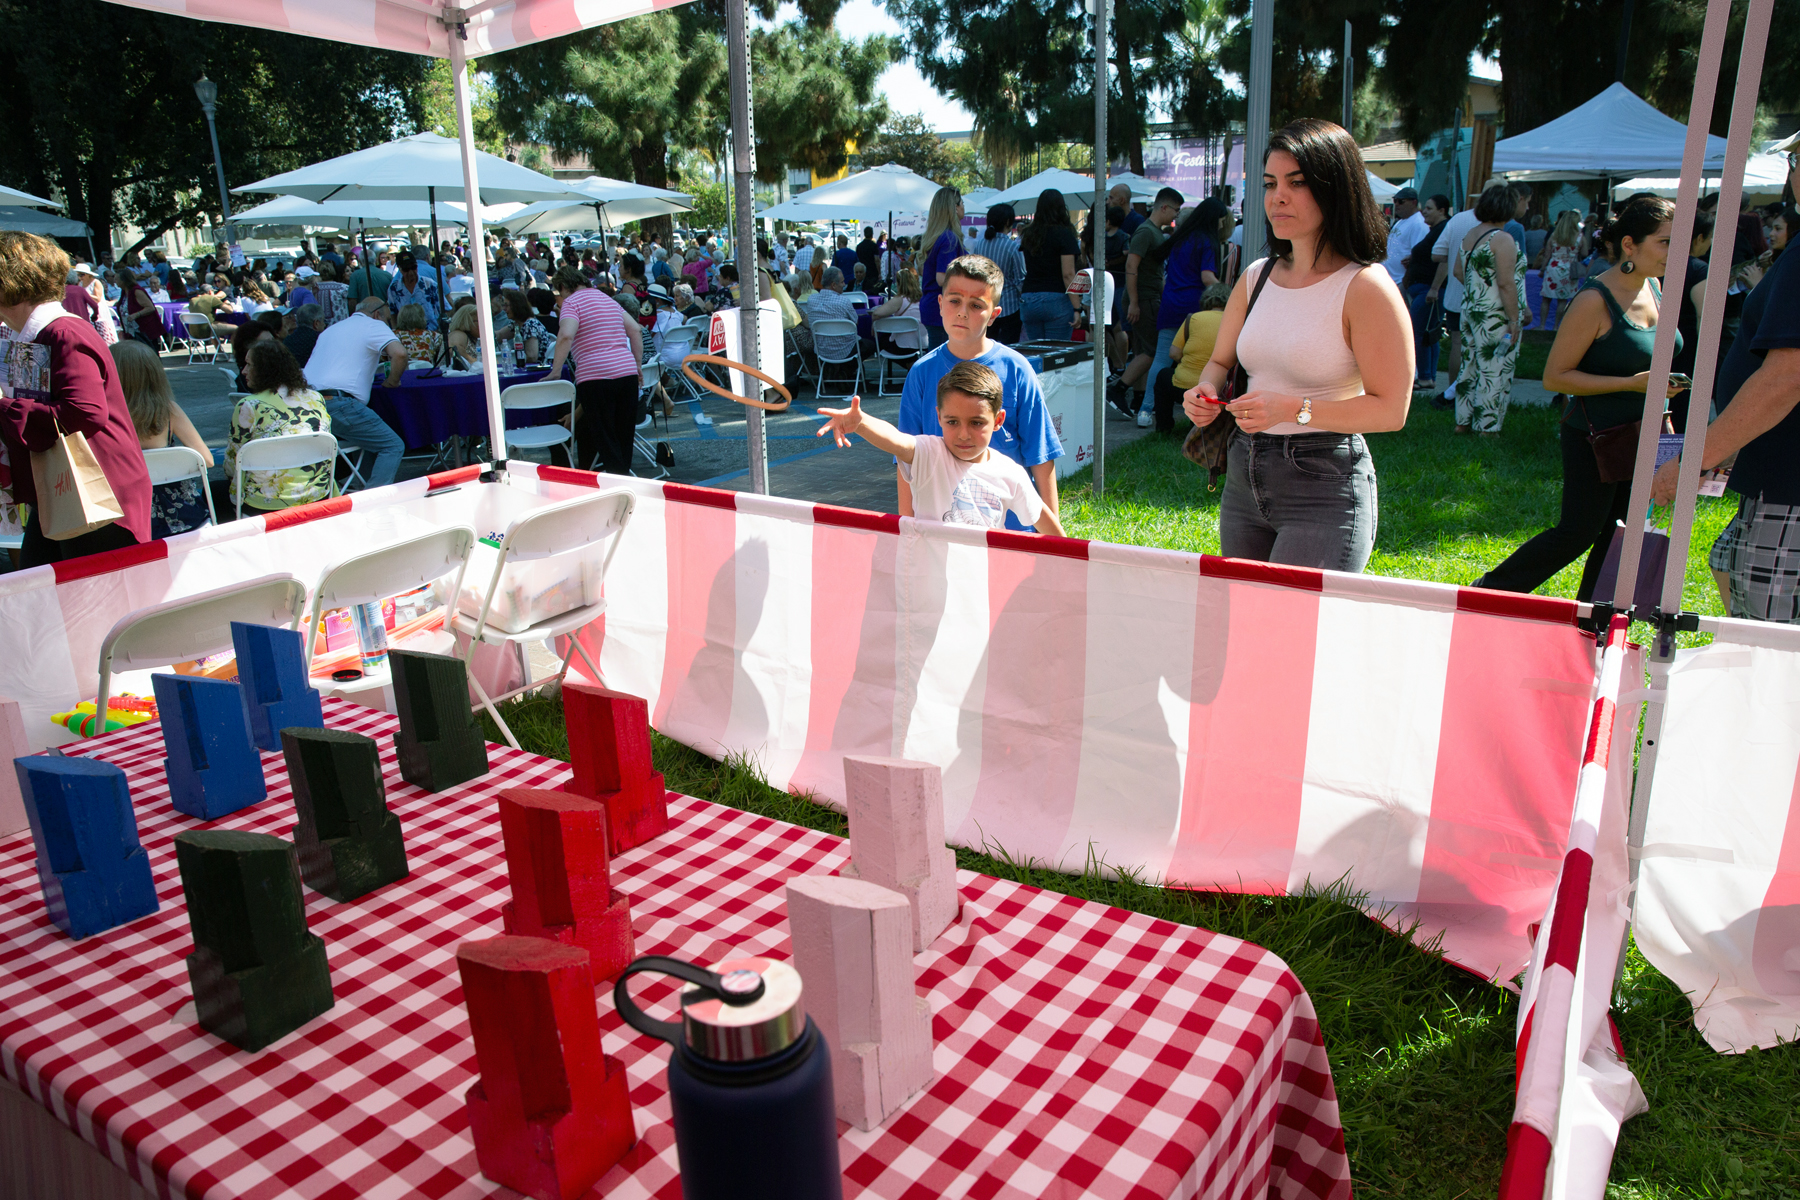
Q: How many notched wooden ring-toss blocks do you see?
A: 12